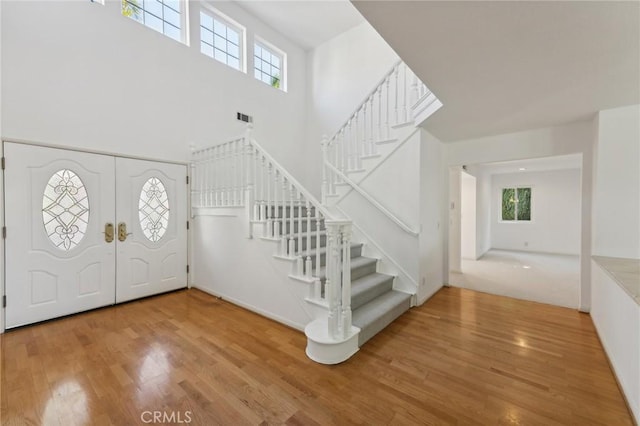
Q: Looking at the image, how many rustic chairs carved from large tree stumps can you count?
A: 0